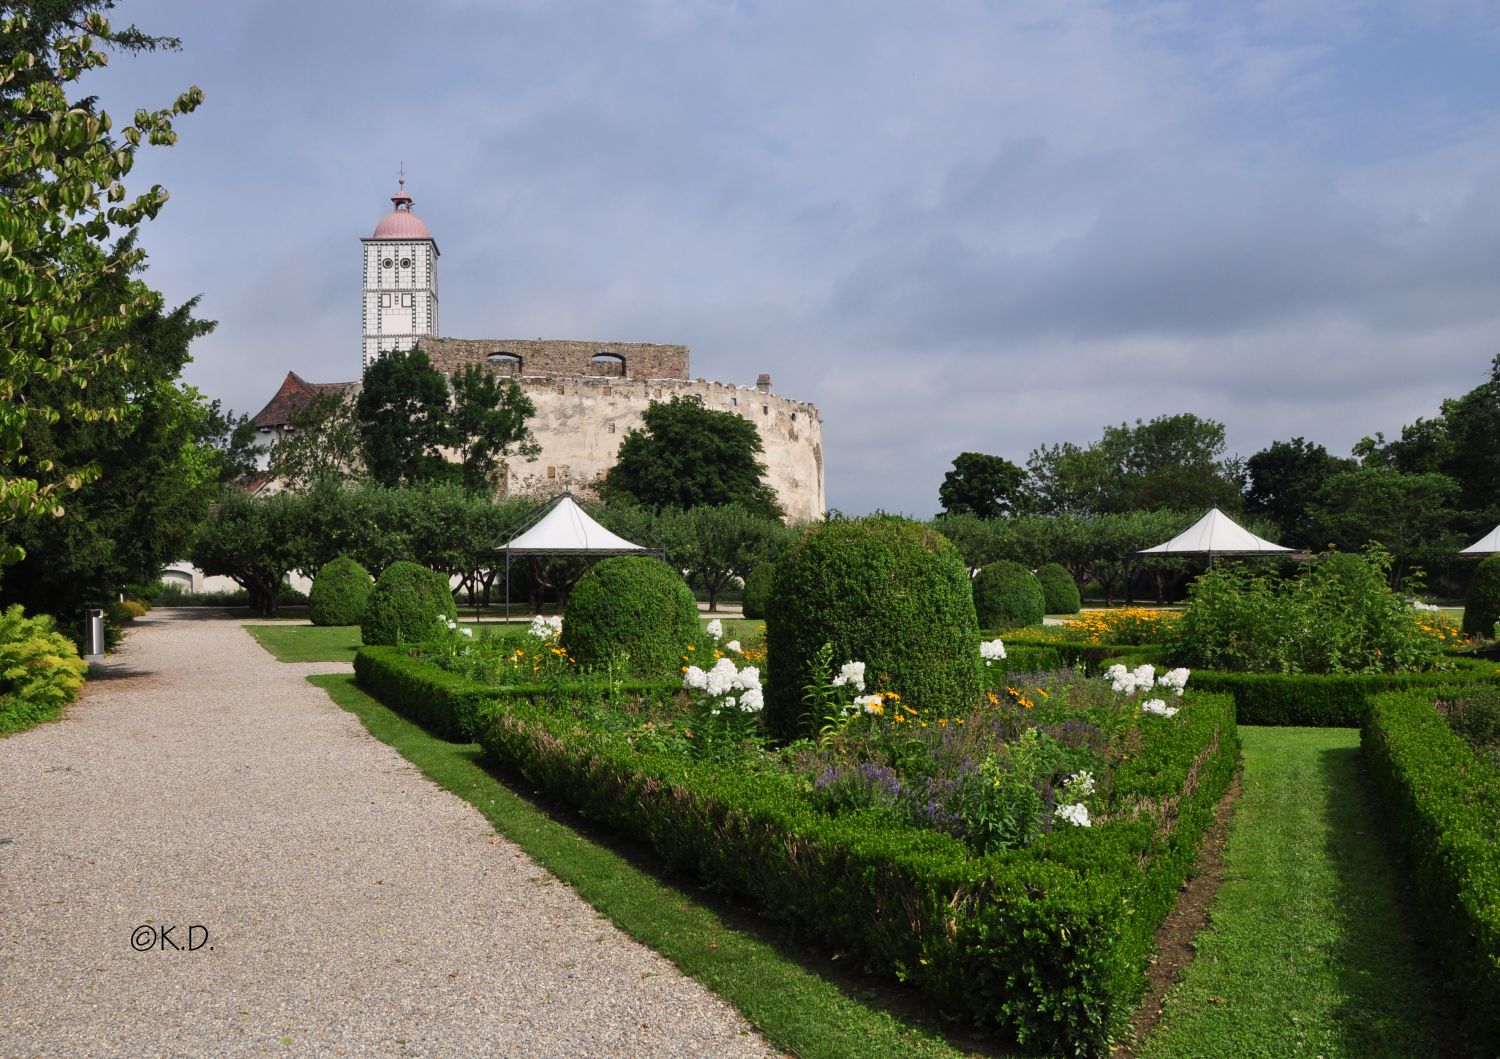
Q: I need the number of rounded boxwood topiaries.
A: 8